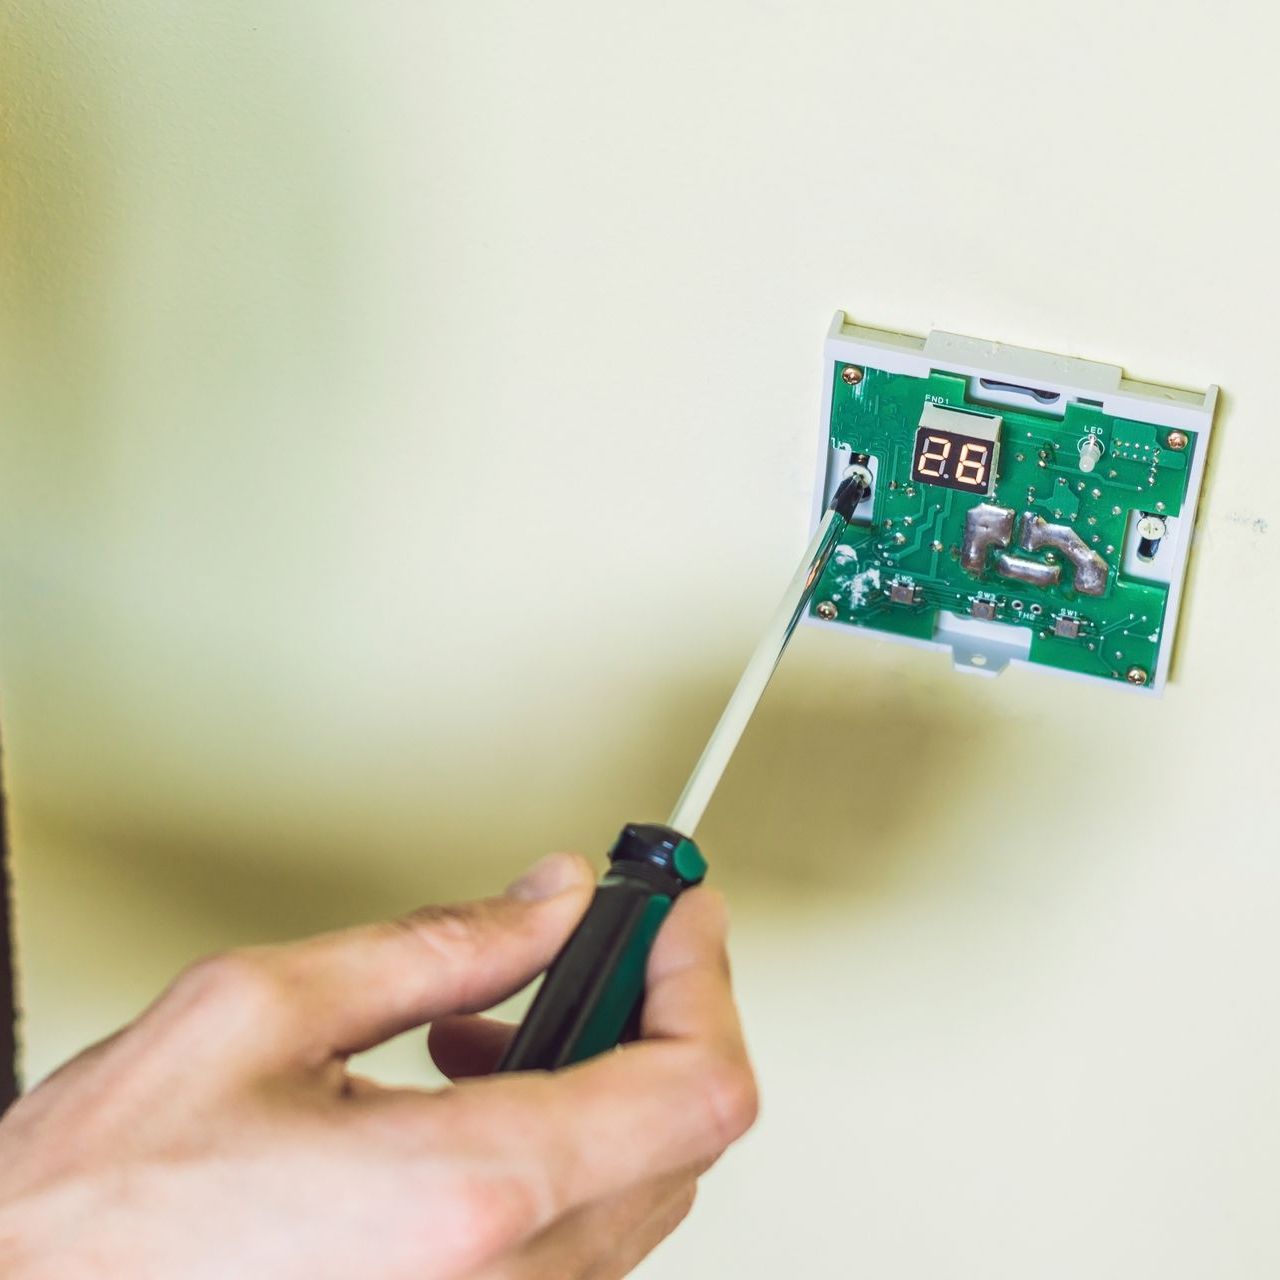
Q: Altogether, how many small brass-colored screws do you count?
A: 4